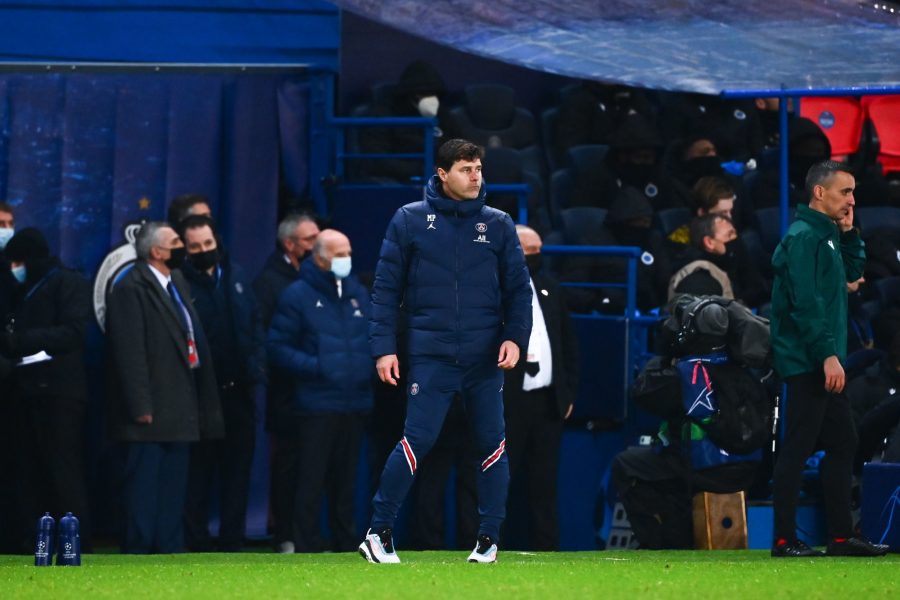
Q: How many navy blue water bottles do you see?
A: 2